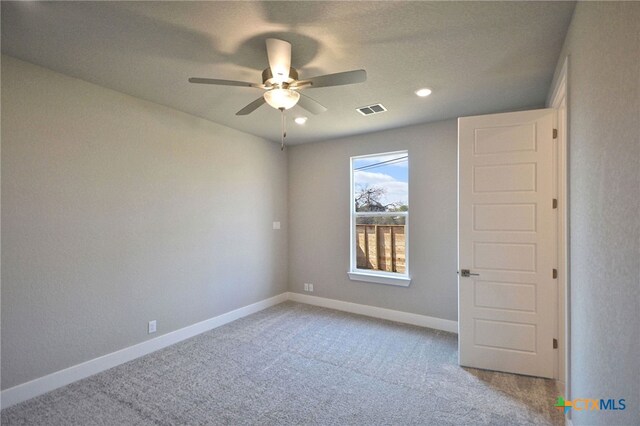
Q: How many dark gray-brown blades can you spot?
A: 4